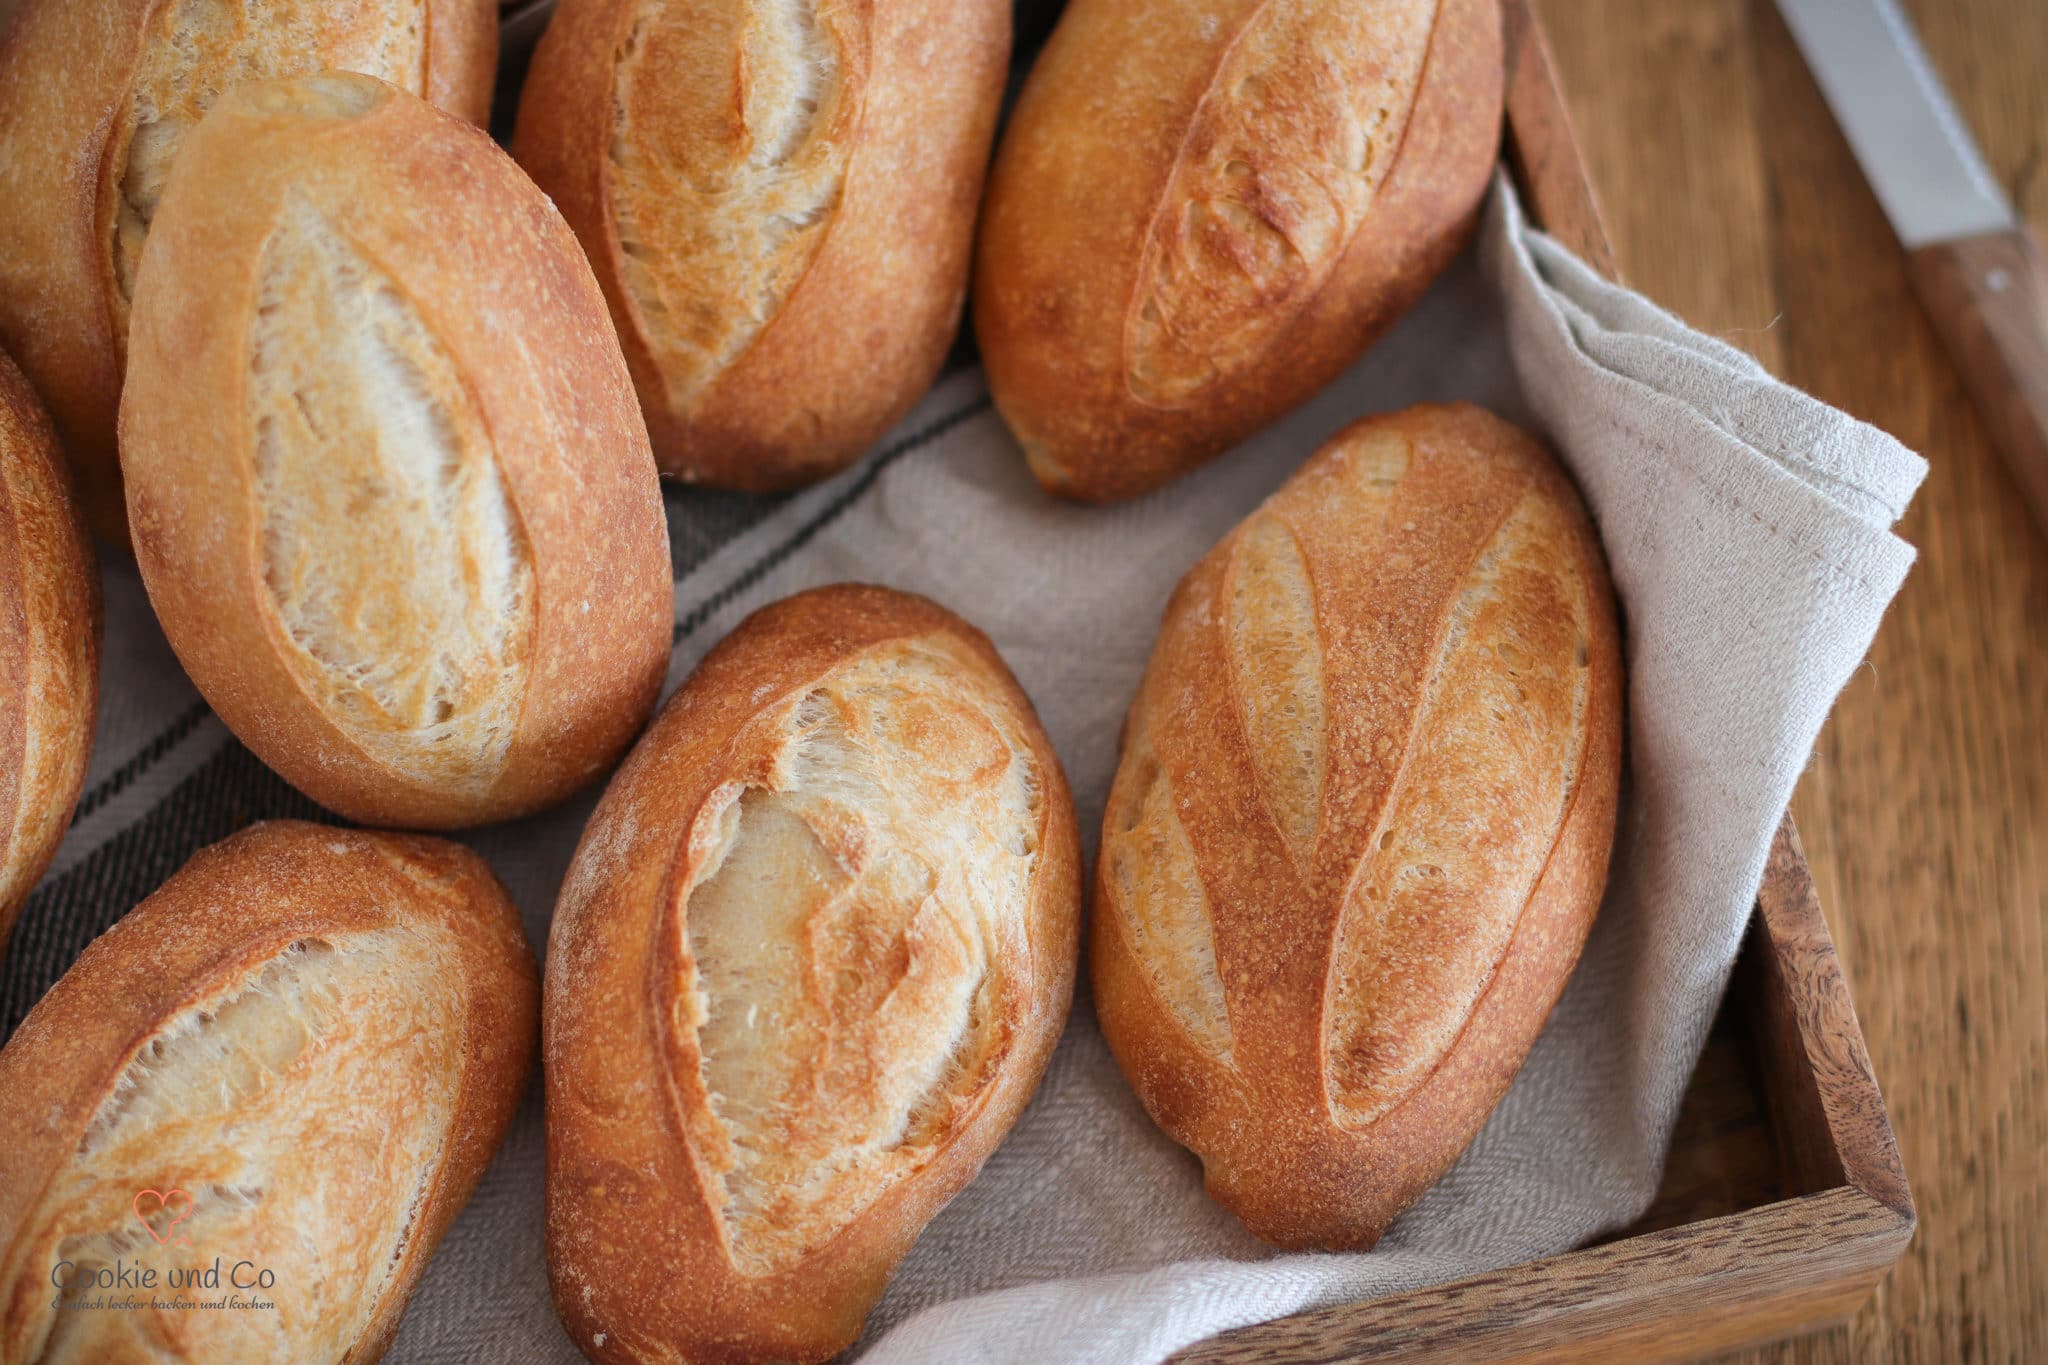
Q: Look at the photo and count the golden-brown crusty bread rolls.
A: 8